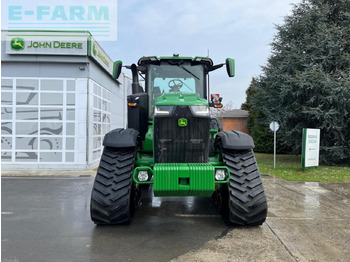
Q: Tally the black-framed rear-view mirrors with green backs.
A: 2